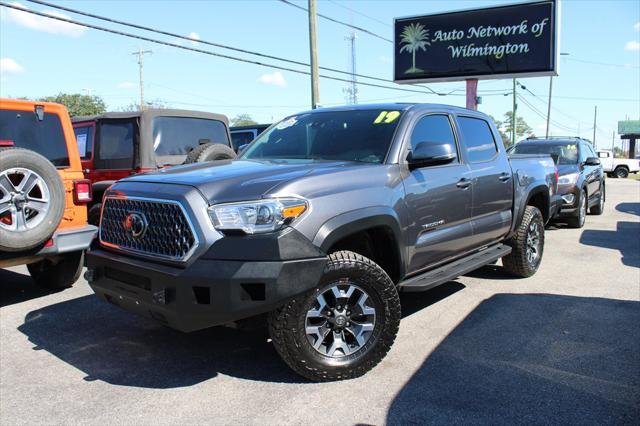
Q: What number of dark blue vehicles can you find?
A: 1